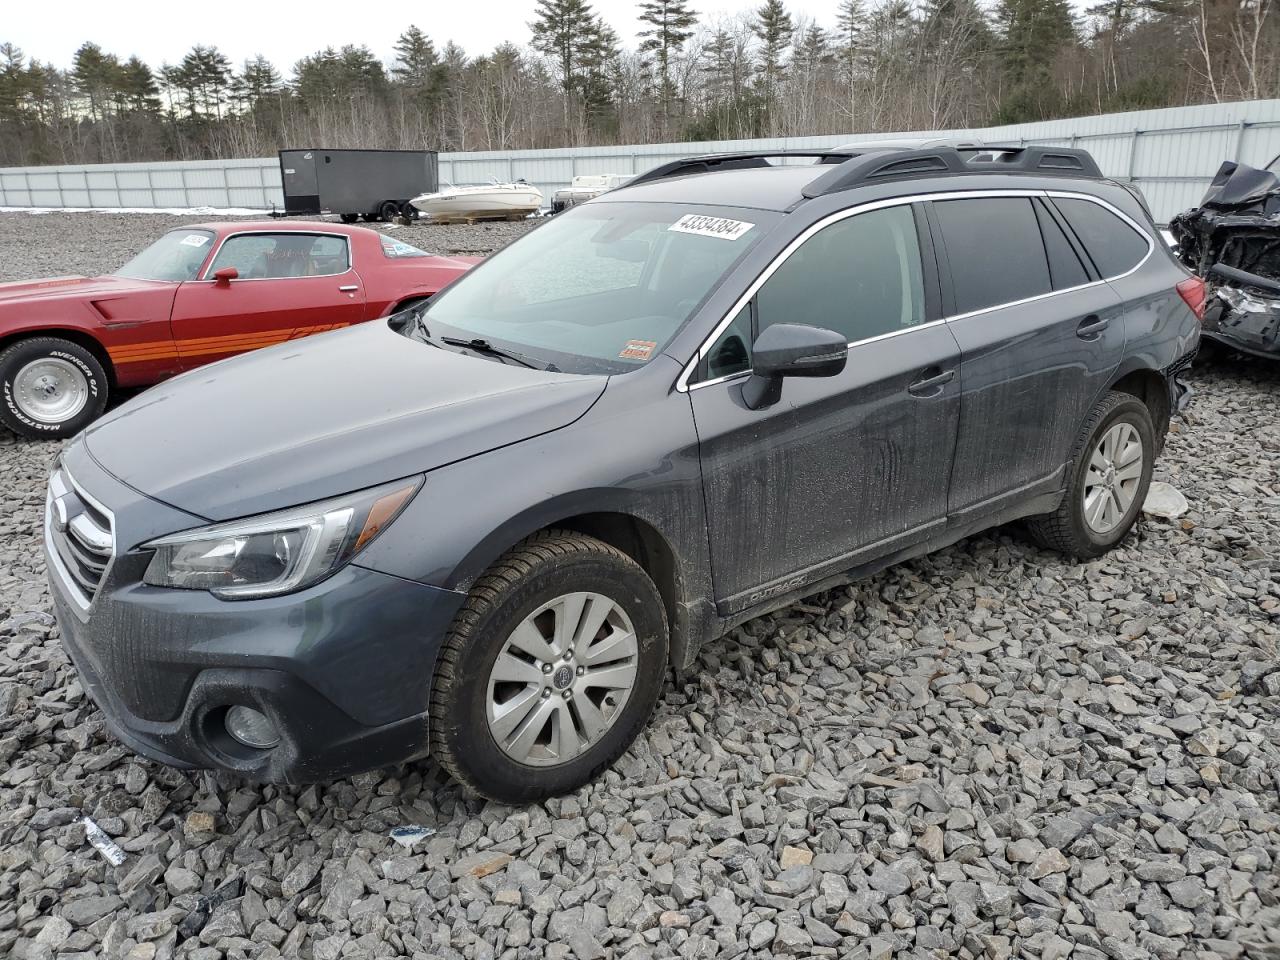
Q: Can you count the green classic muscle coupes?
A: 0